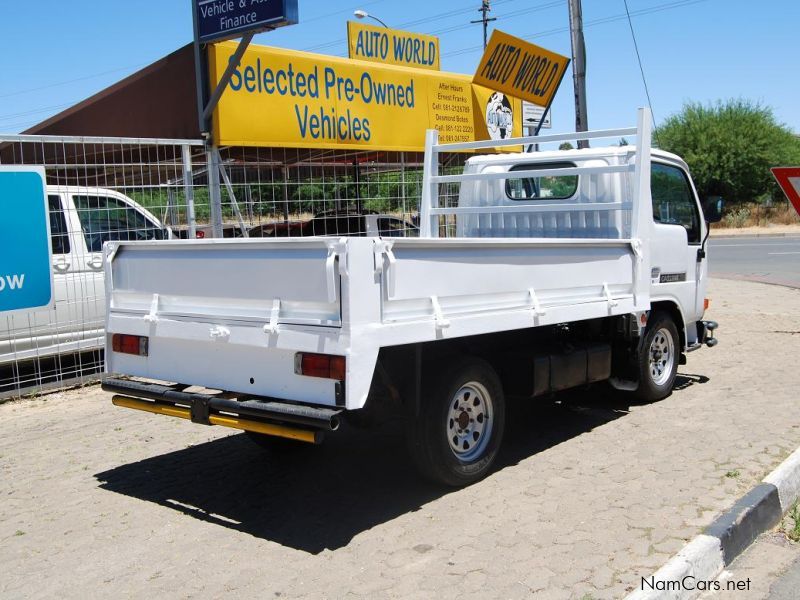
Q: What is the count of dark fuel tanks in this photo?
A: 1